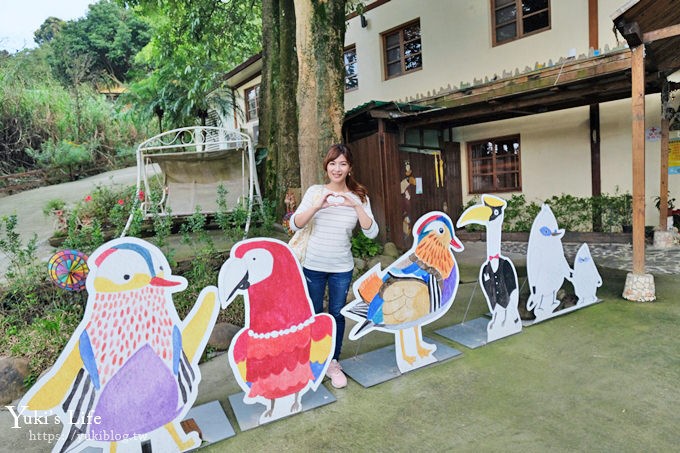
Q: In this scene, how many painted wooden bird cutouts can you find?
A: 6